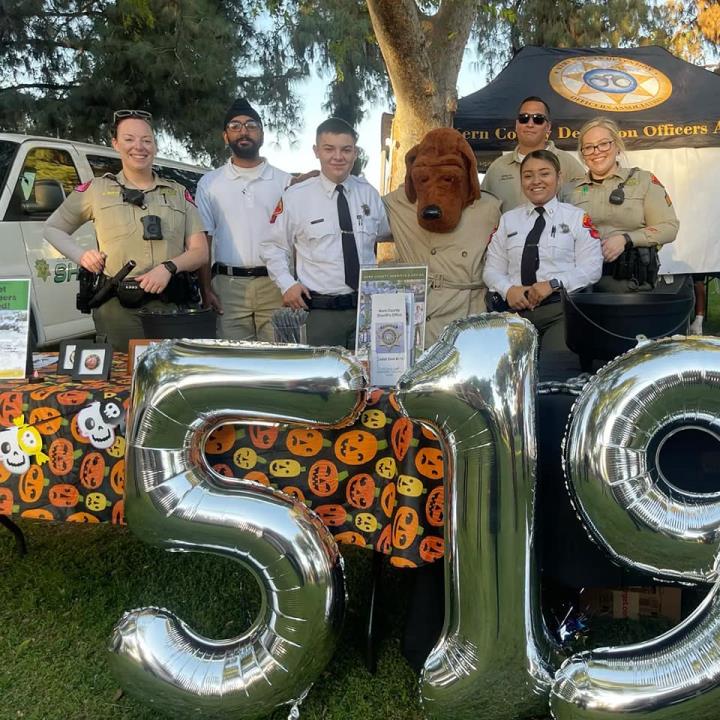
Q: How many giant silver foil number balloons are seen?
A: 3